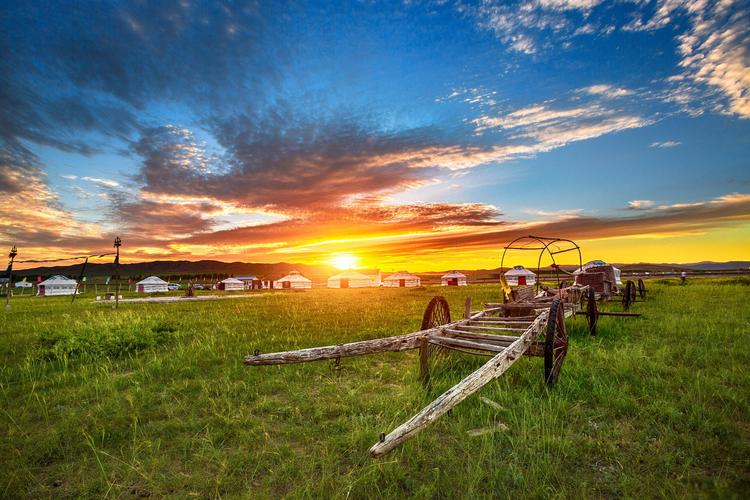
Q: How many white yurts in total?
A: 9